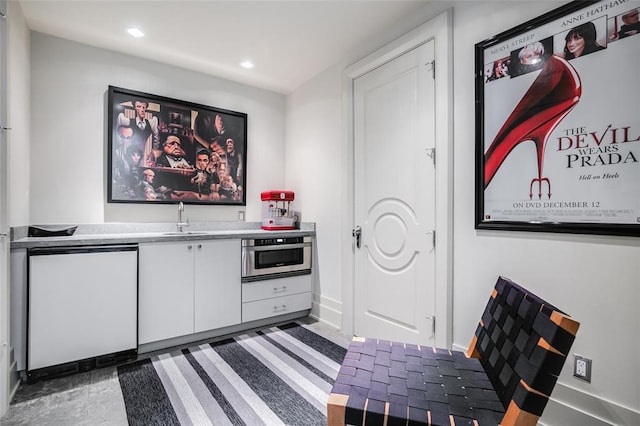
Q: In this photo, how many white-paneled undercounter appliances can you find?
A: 1